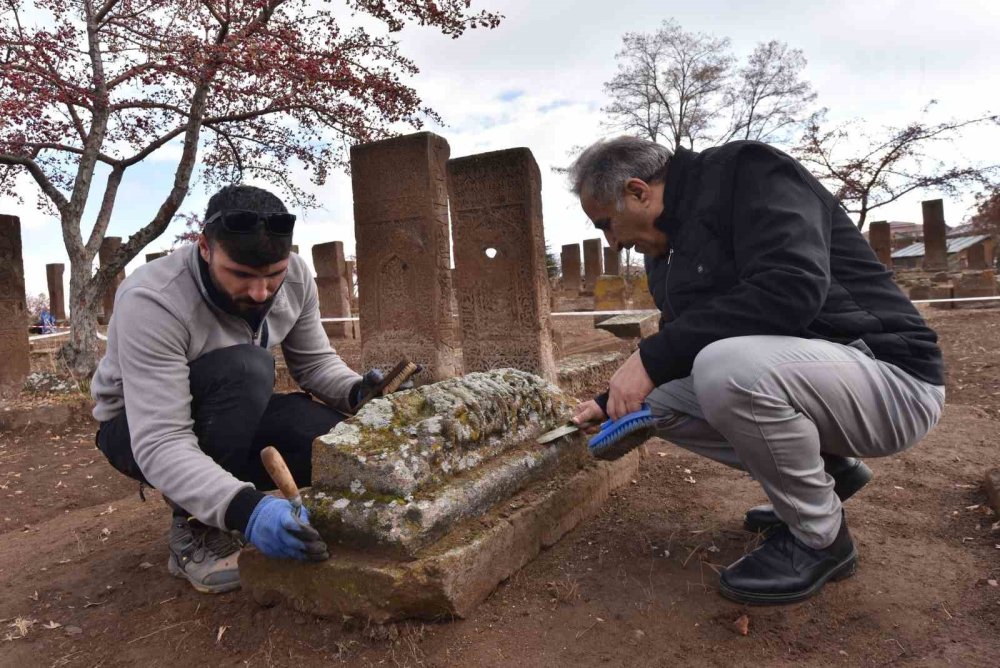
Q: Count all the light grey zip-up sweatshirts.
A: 1